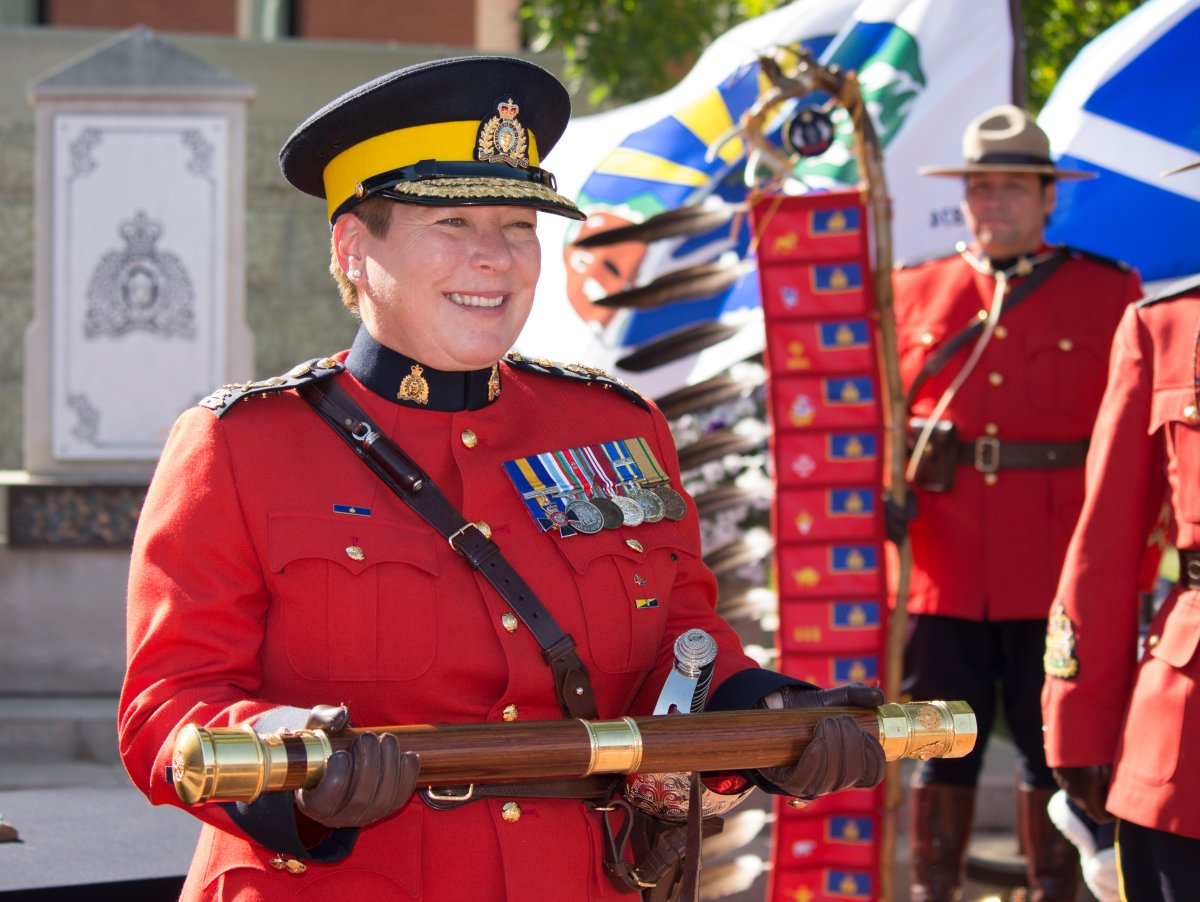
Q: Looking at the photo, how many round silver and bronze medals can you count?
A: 5